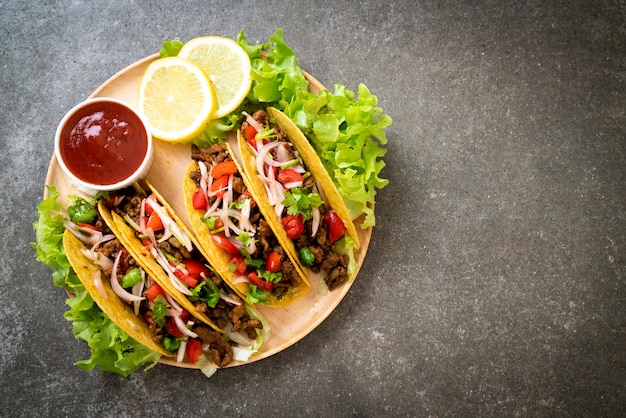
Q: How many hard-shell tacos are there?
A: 4